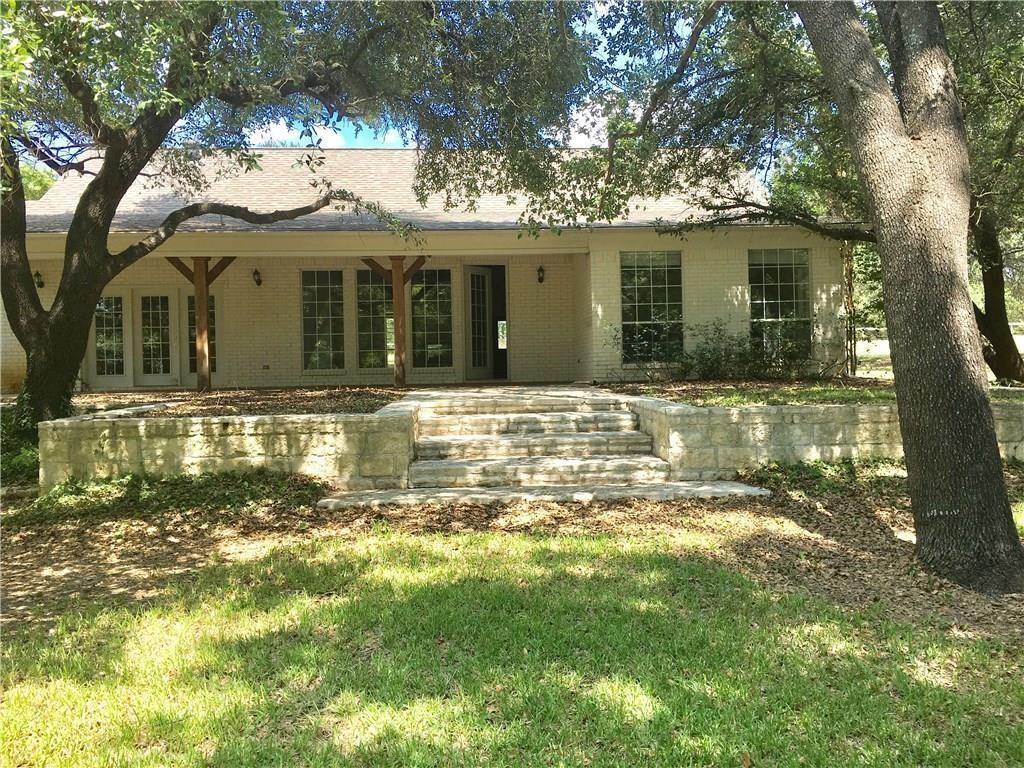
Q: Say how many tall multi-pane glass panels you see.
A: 9